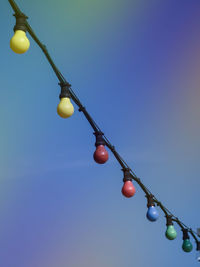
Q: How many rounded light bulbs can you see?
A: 7